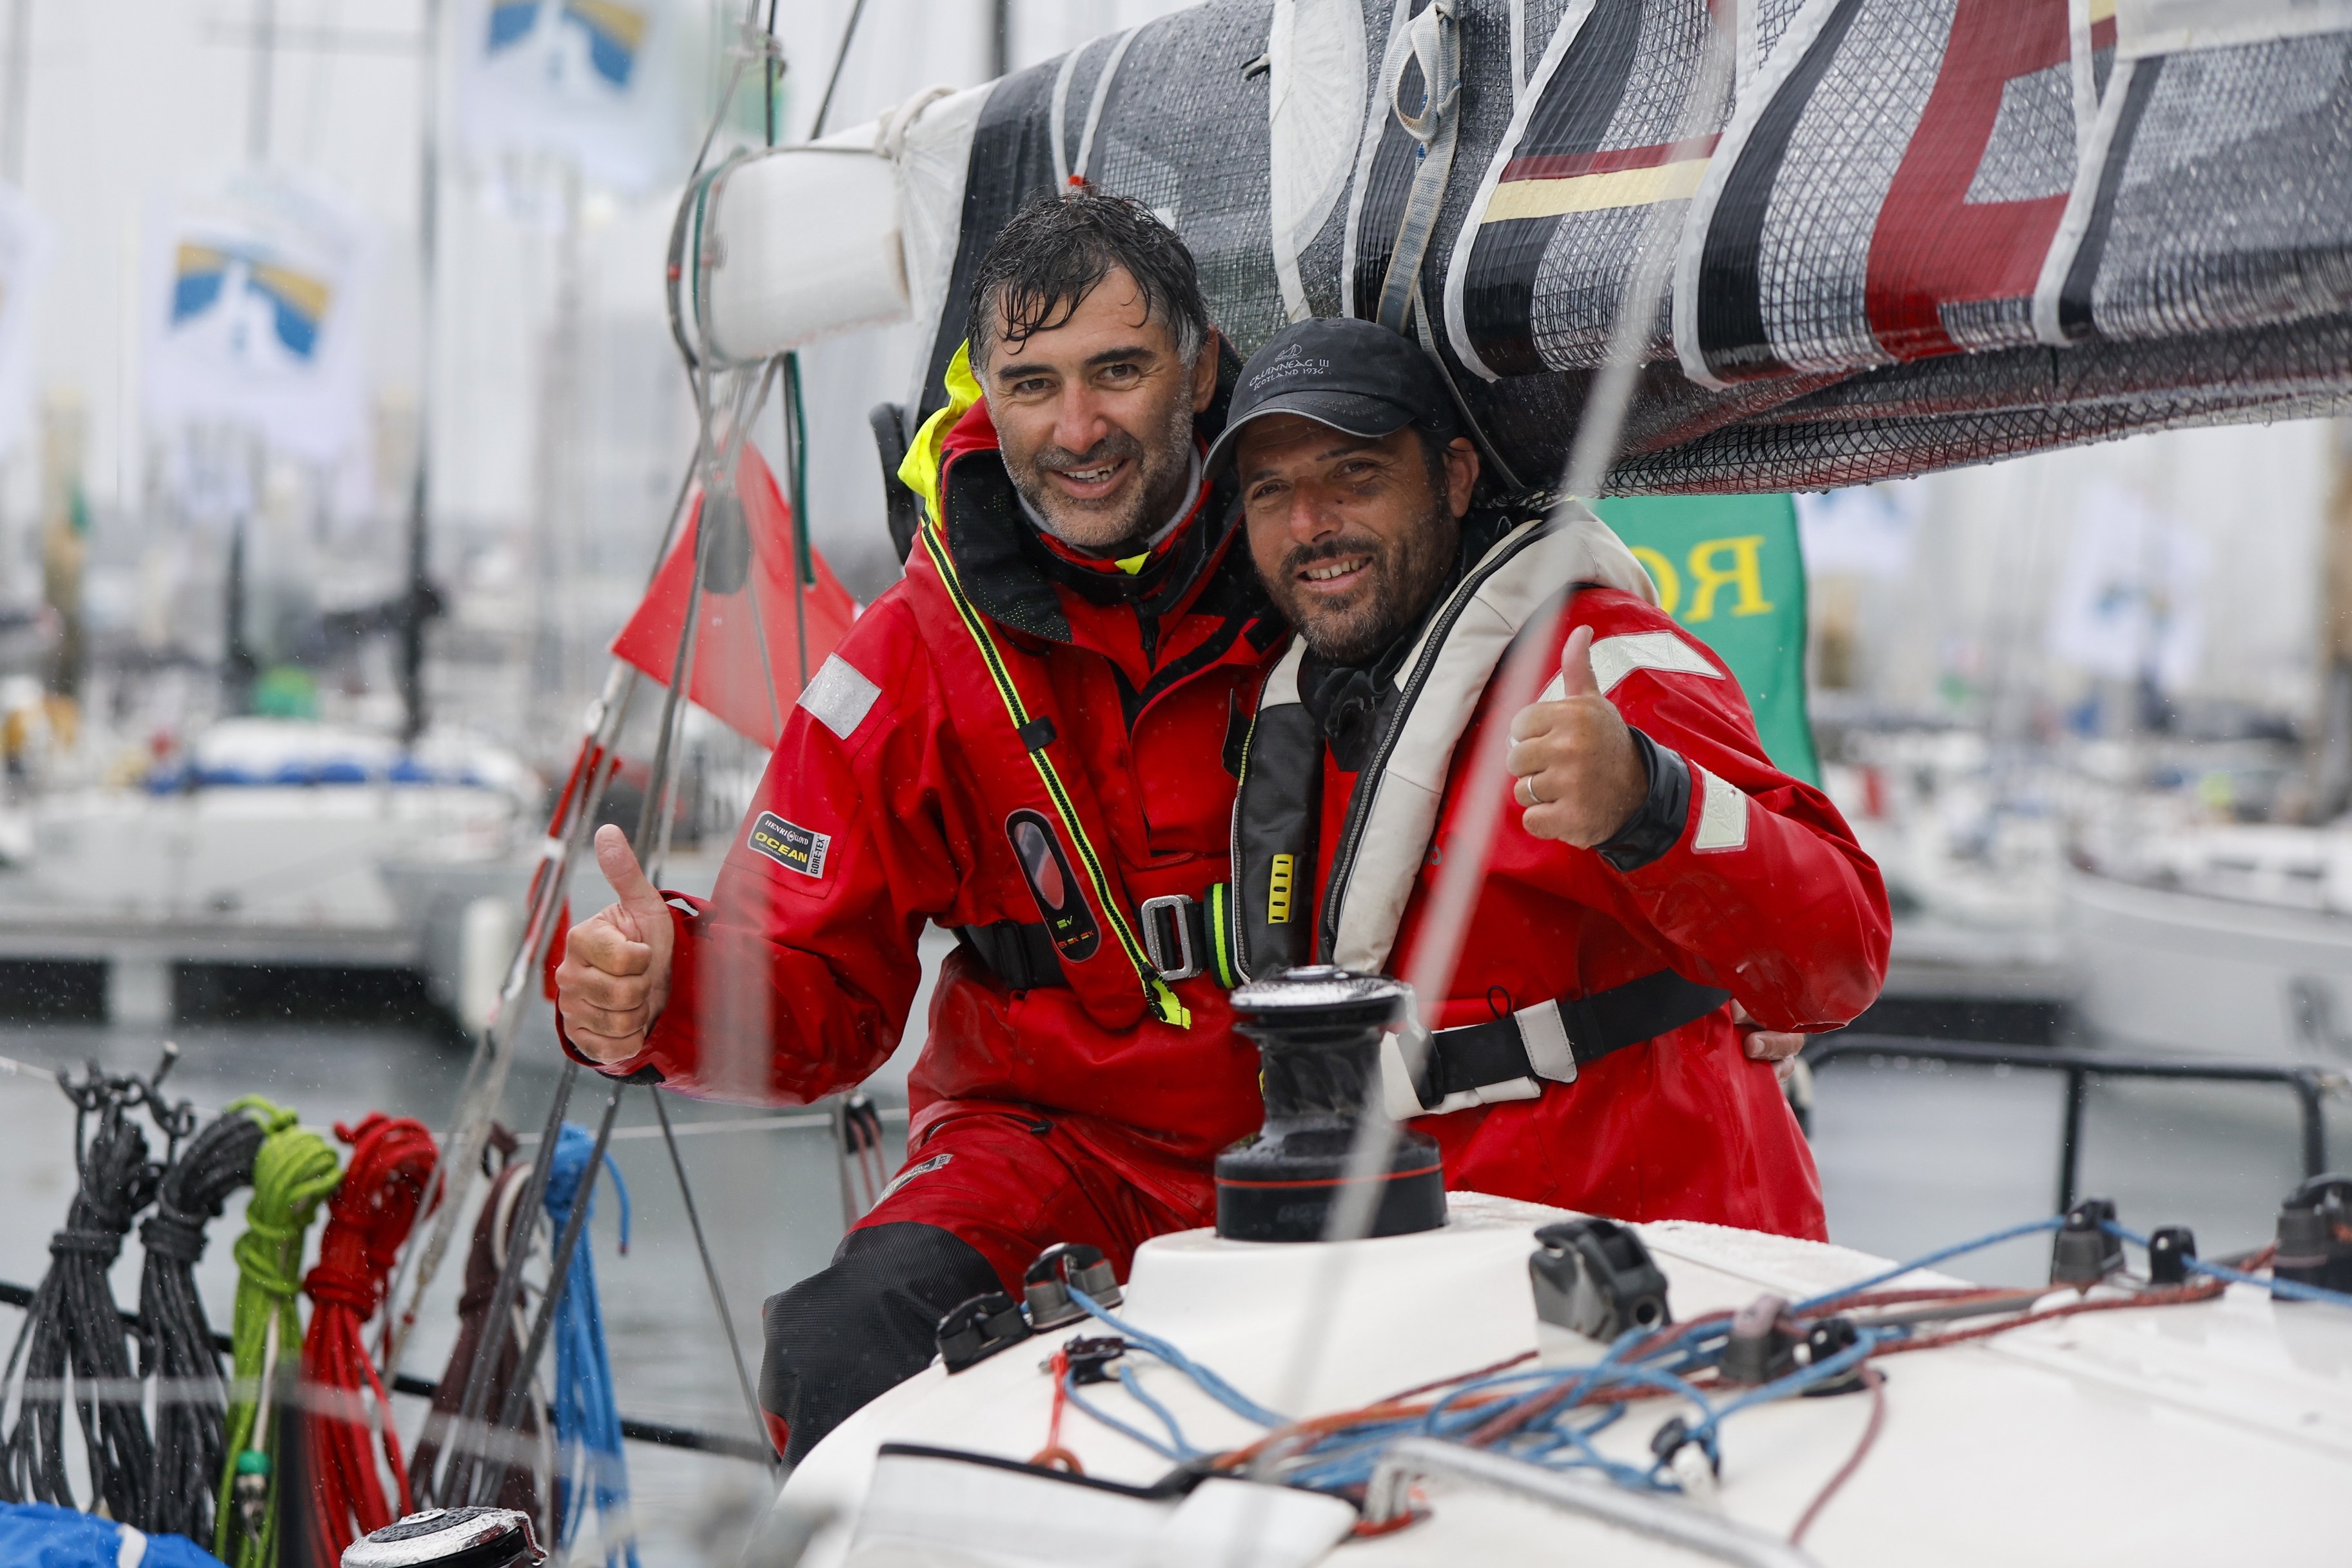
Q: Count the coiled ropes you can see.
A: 6